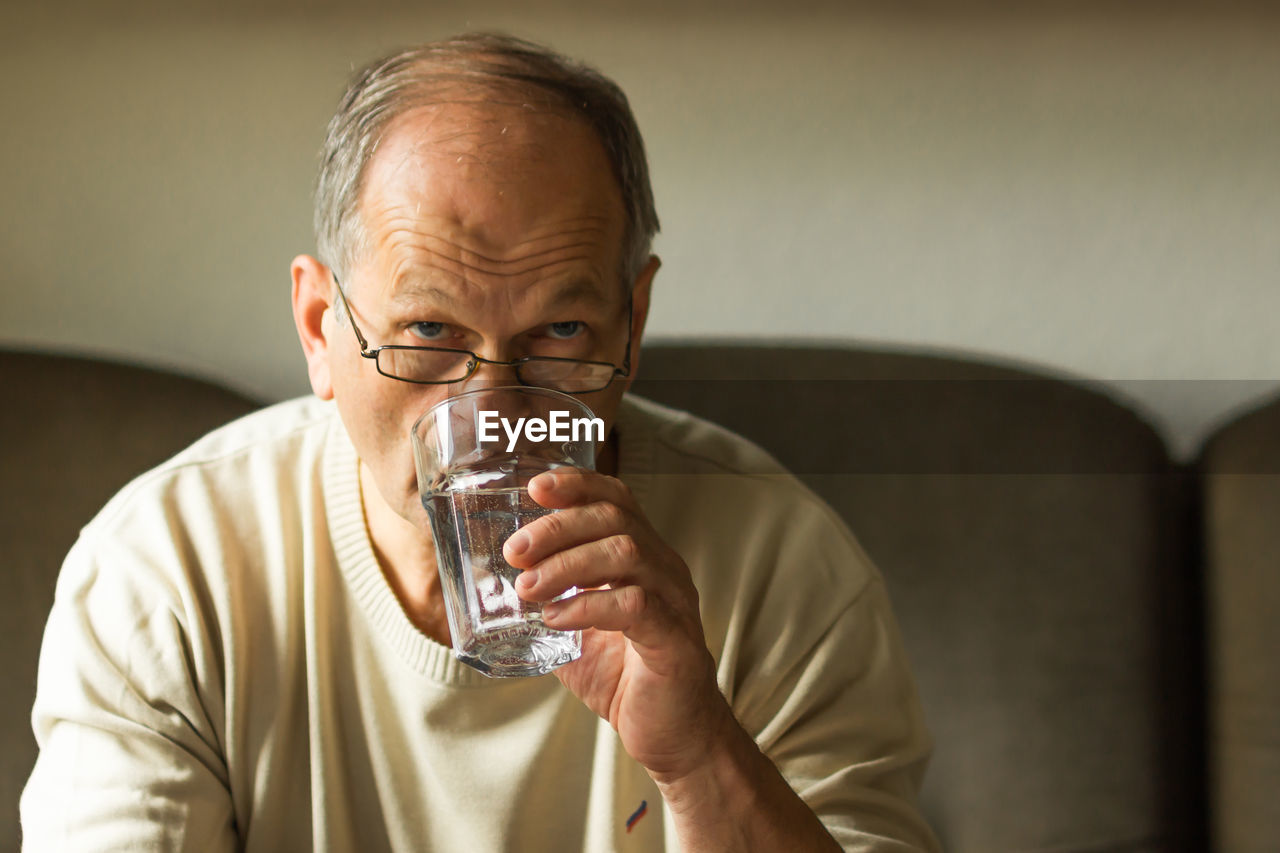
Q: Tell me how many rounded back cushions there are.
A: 3